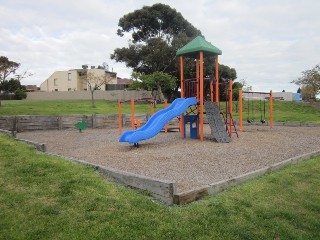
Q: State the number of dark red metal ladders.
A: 1